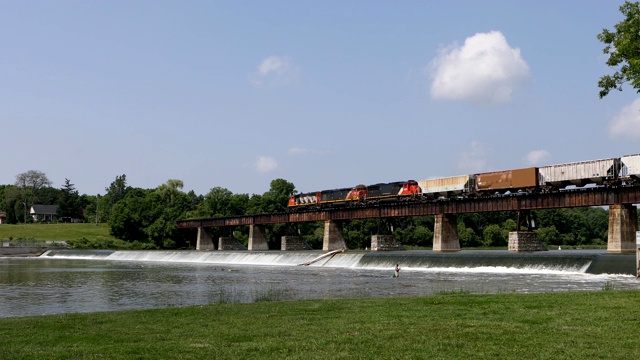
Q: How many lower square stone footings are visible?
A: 4